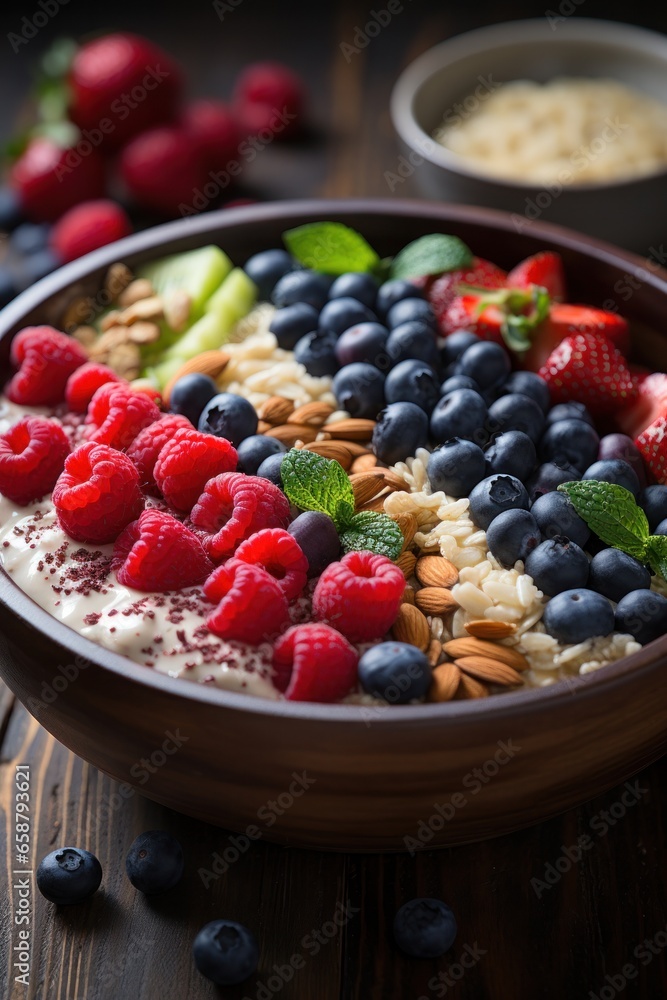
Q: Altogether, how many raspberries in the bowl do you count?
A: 13